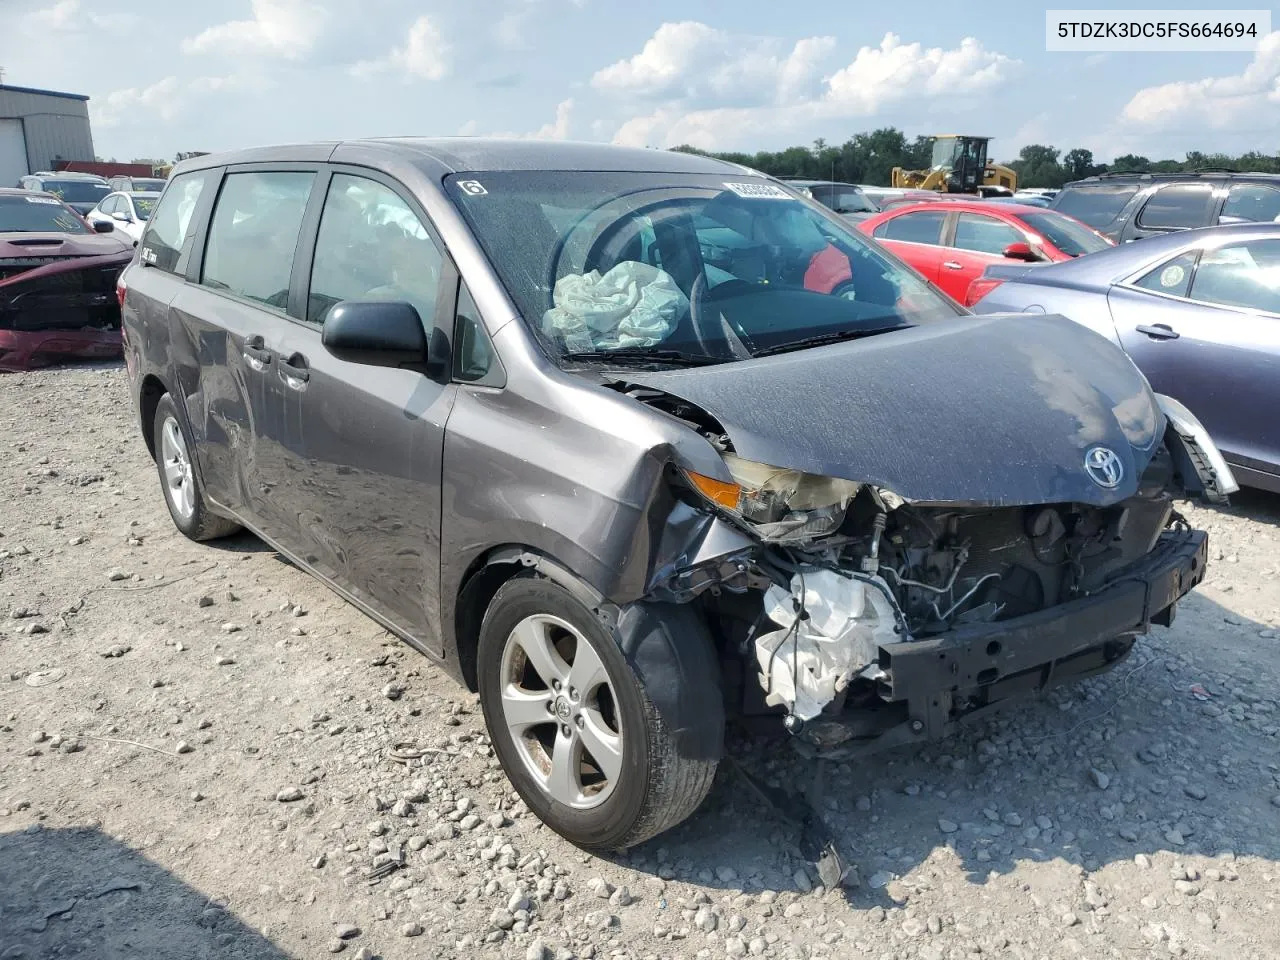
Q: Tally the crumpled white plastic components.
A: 1